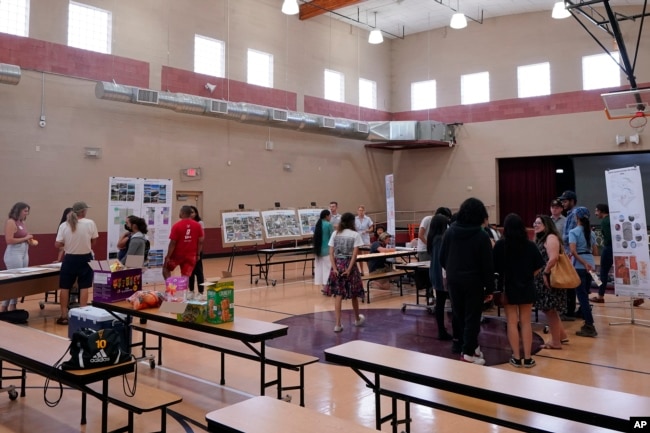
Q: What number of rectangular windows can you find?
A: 10